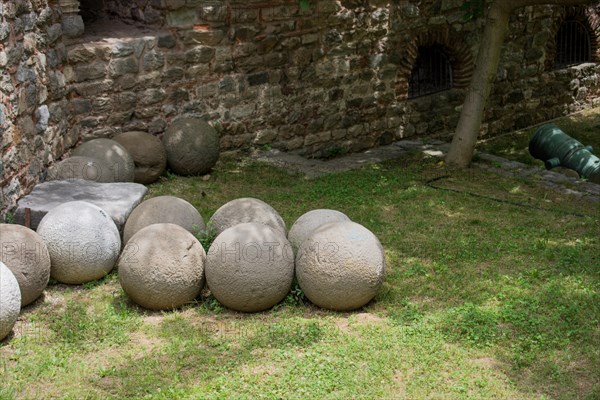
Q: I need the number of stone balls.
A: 13